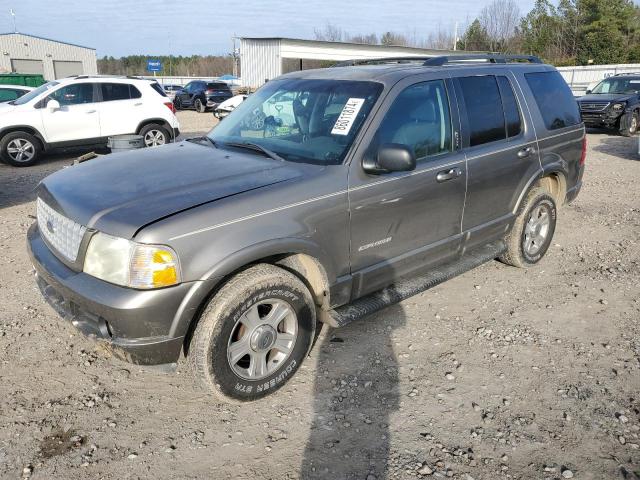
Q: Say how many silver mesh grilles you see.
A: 1